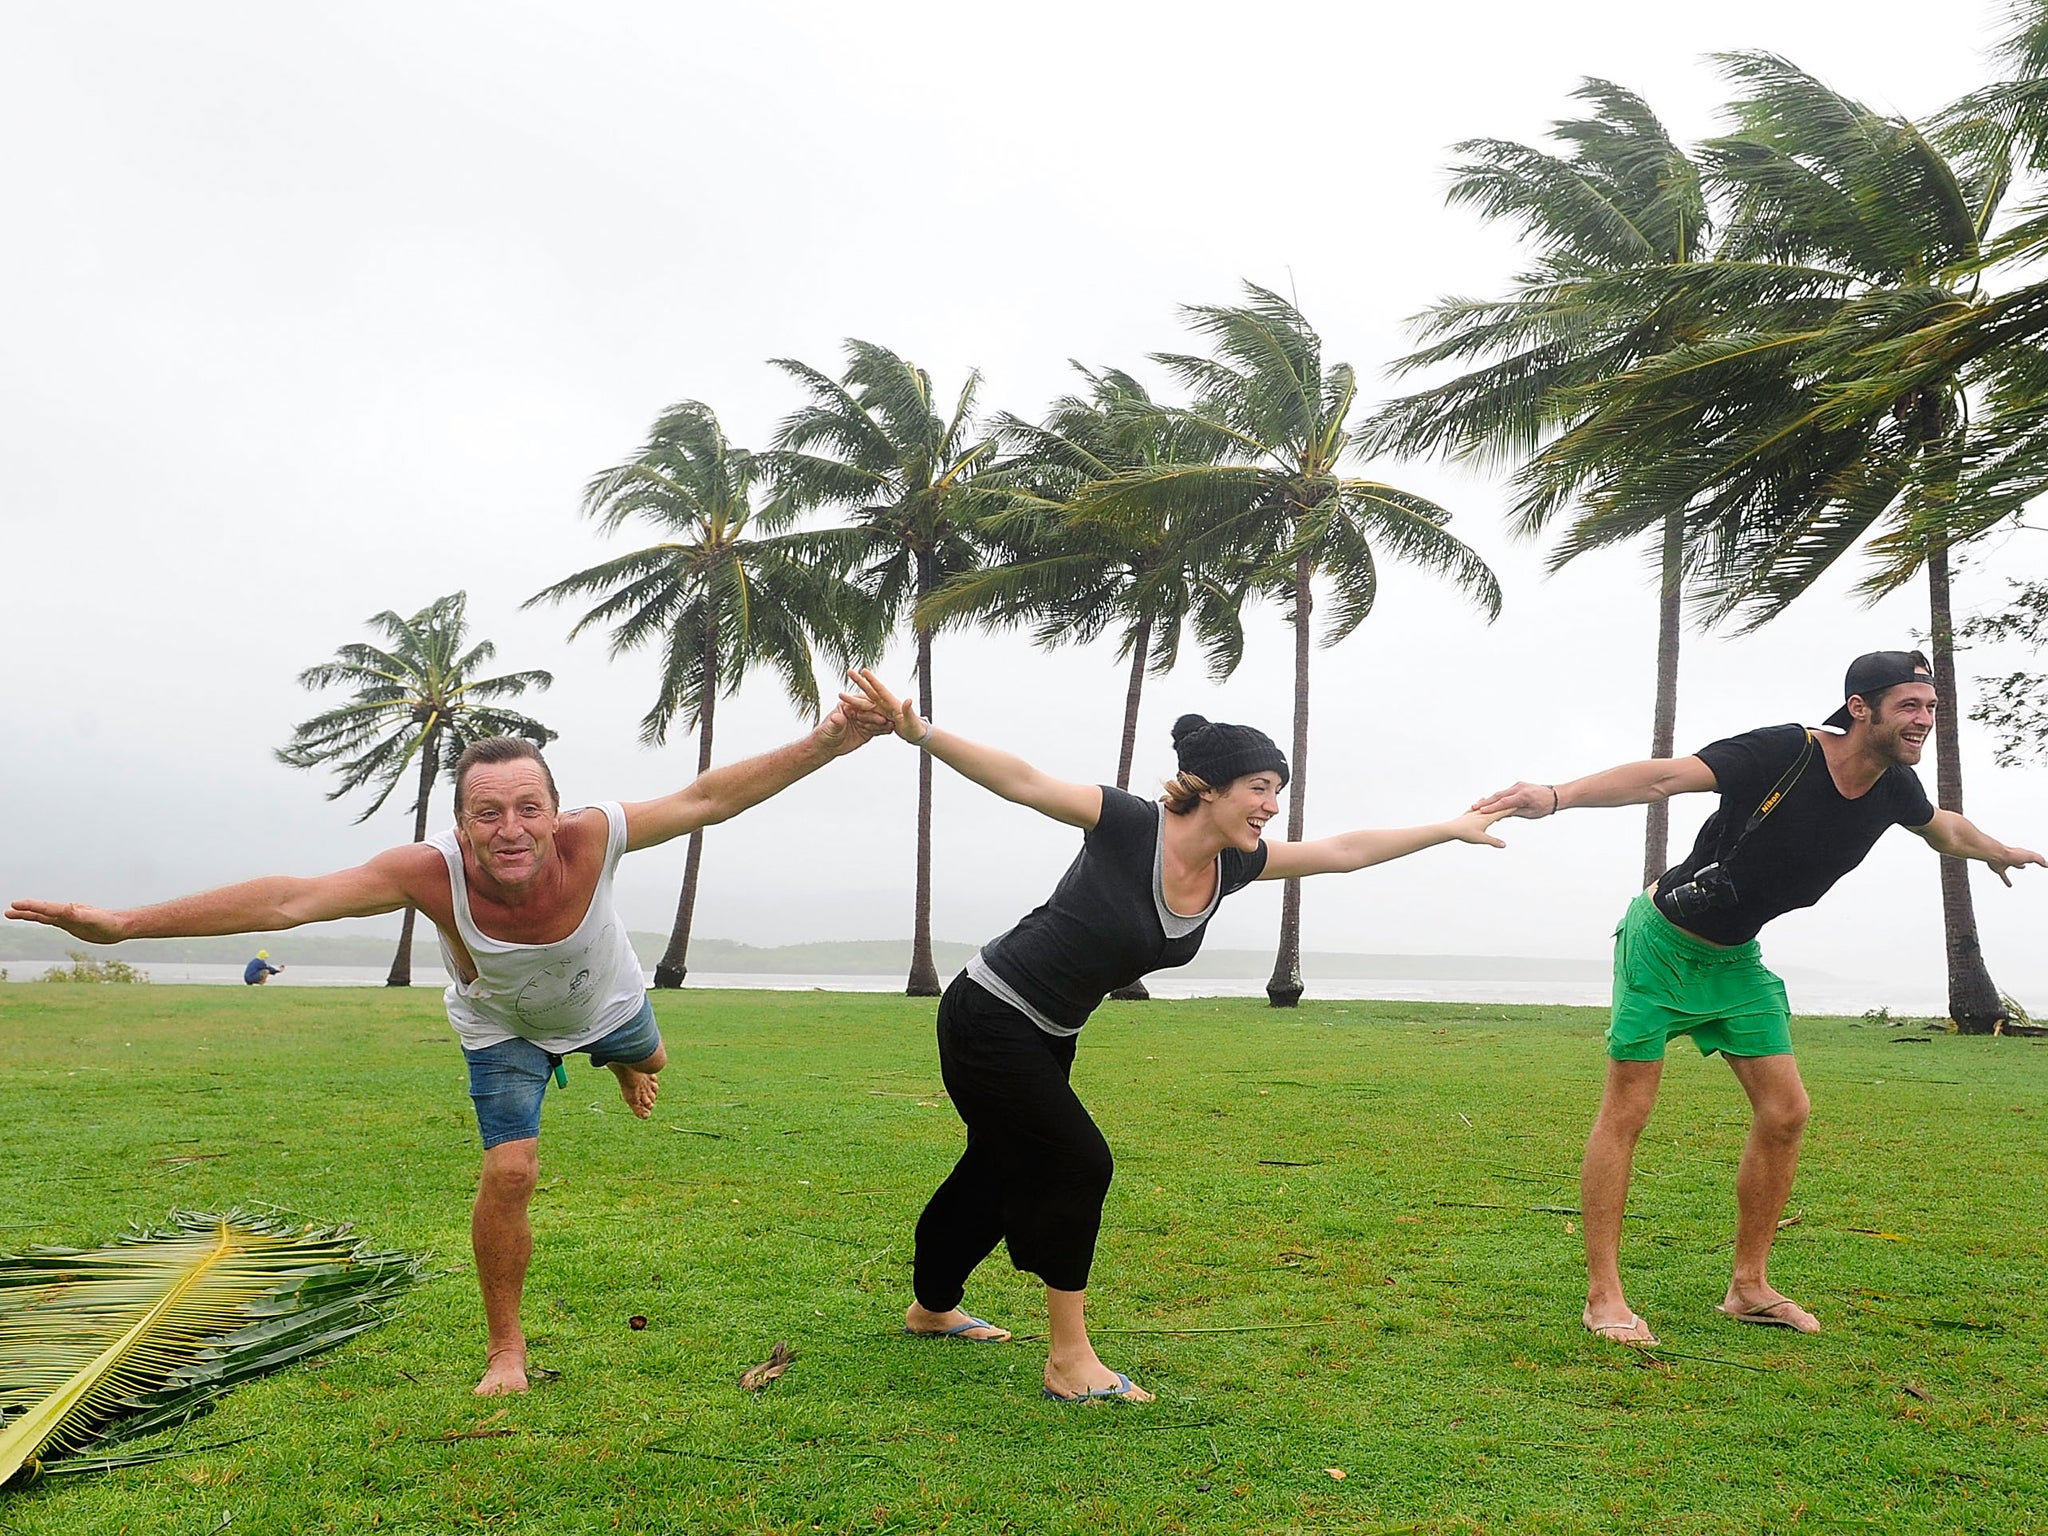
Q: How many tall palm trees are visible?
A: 7